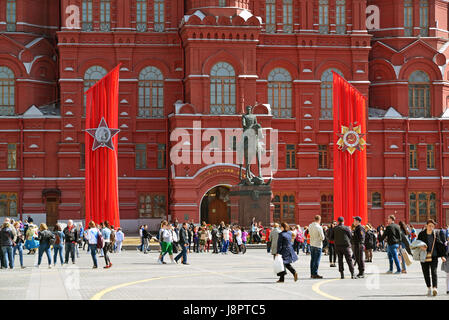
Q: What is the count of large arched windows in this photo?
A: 7